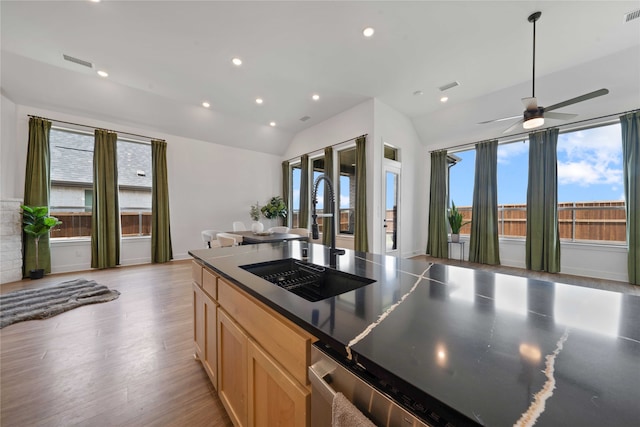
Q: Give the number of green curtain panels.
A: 11